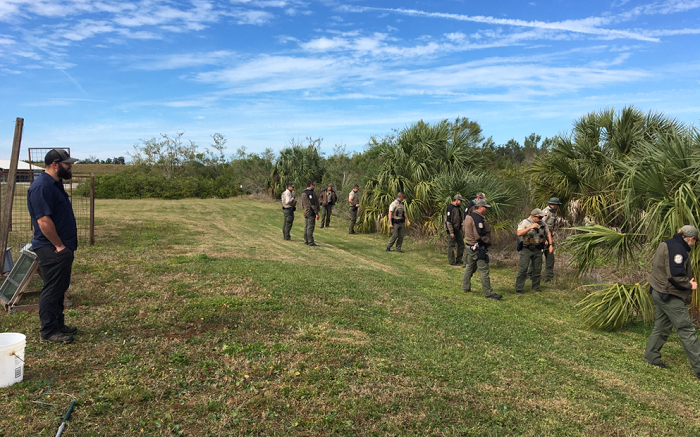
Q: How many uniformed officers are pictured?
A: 11